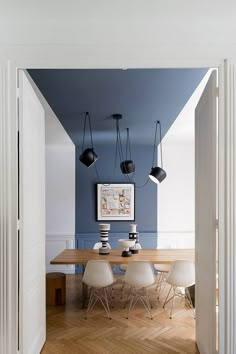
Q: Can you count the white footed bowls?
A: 1